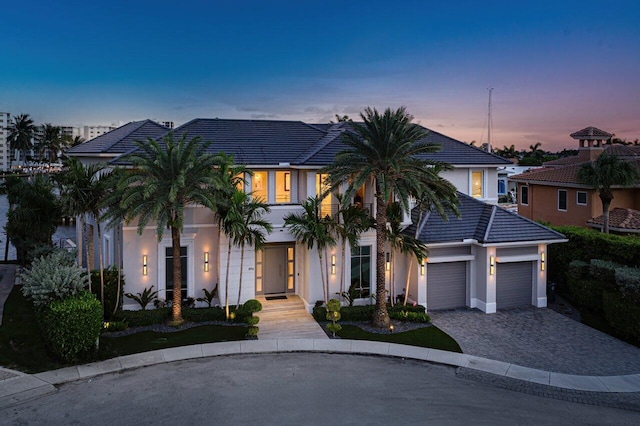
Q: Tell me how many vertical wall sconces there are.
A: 7